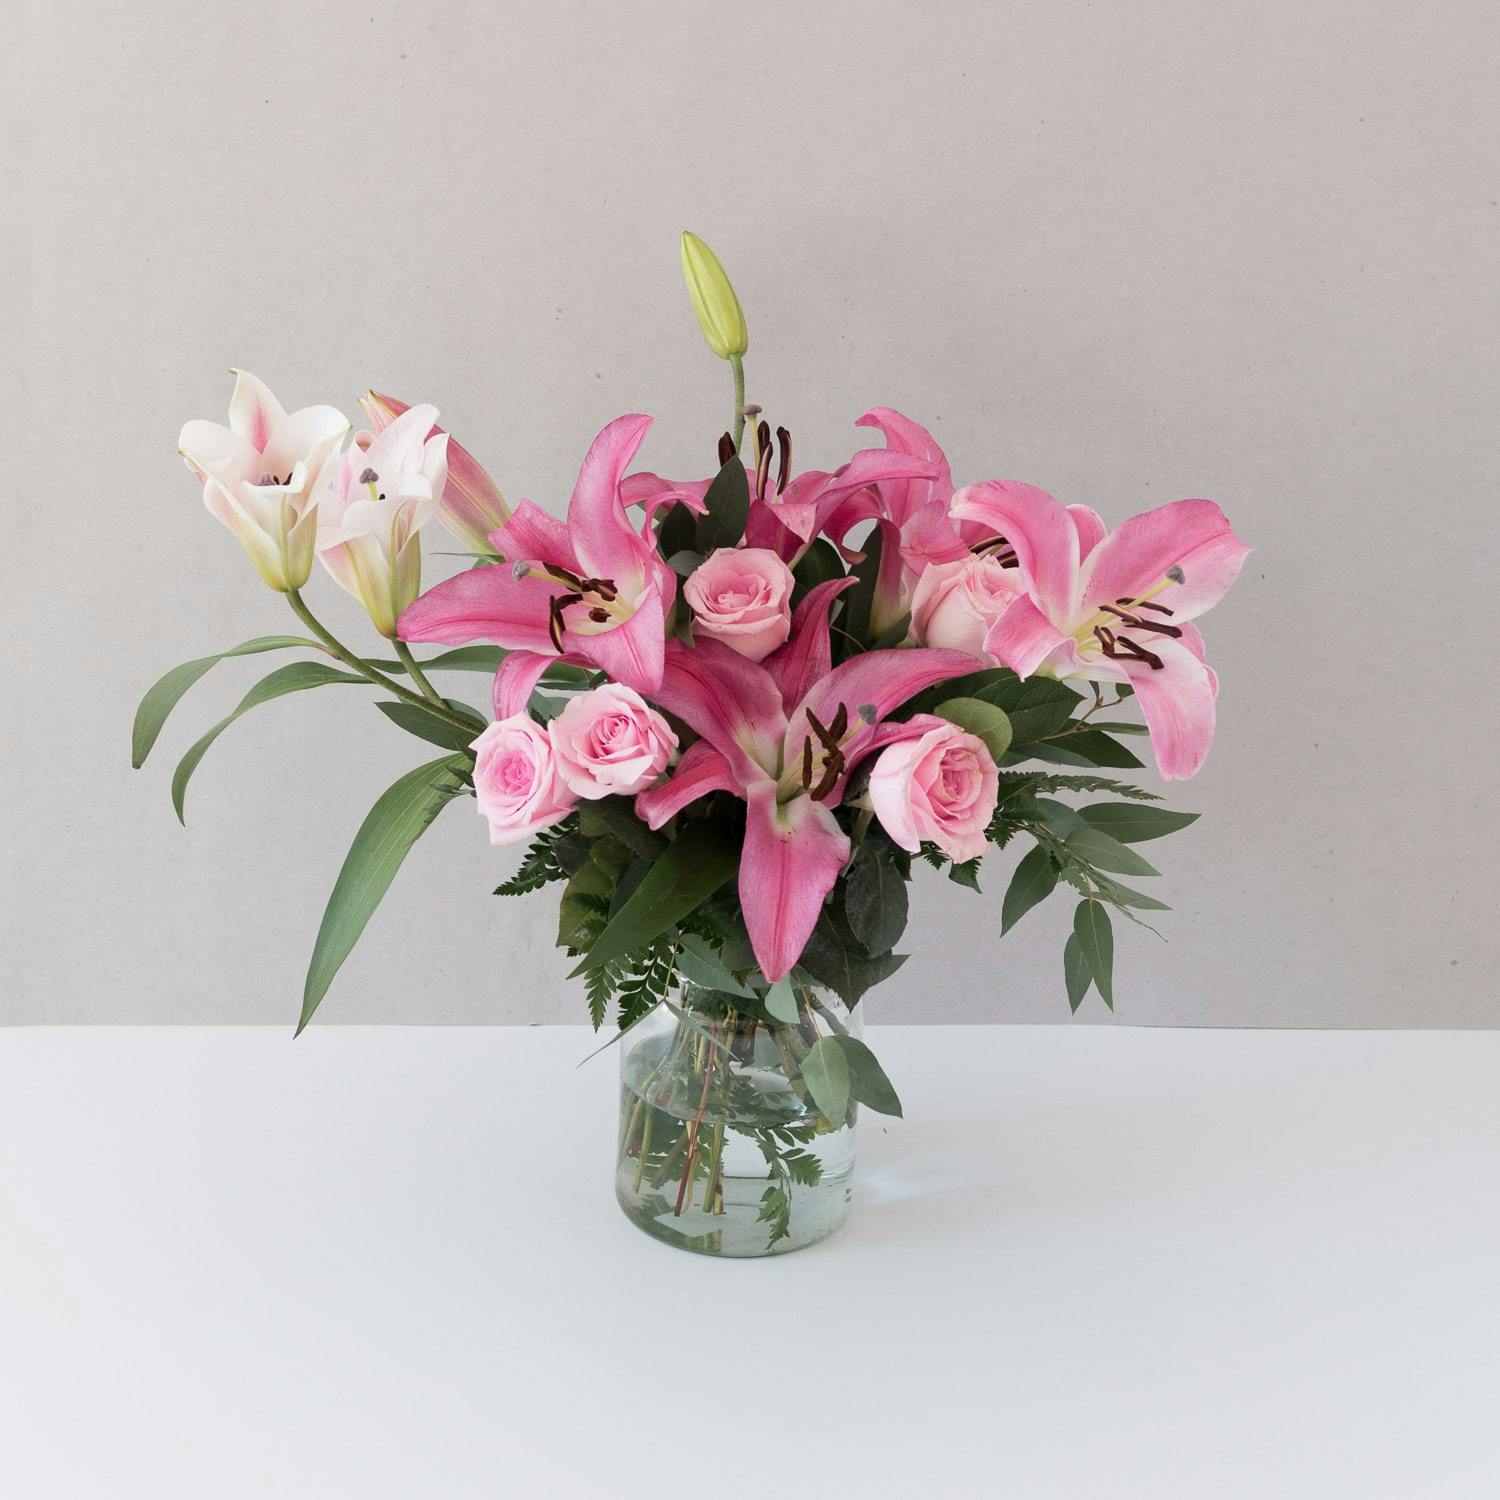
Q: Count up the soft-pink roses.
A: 5